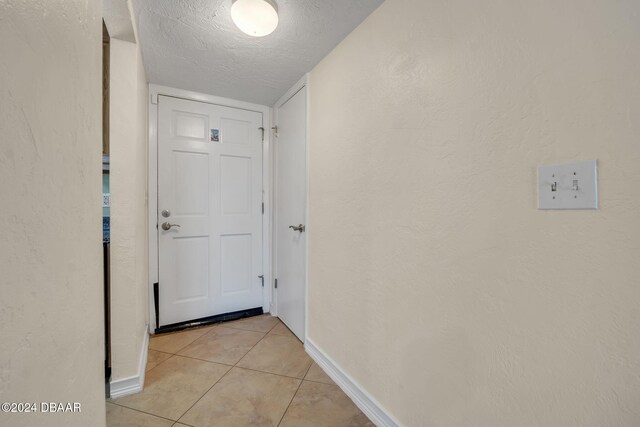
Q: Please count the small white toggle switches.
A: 2